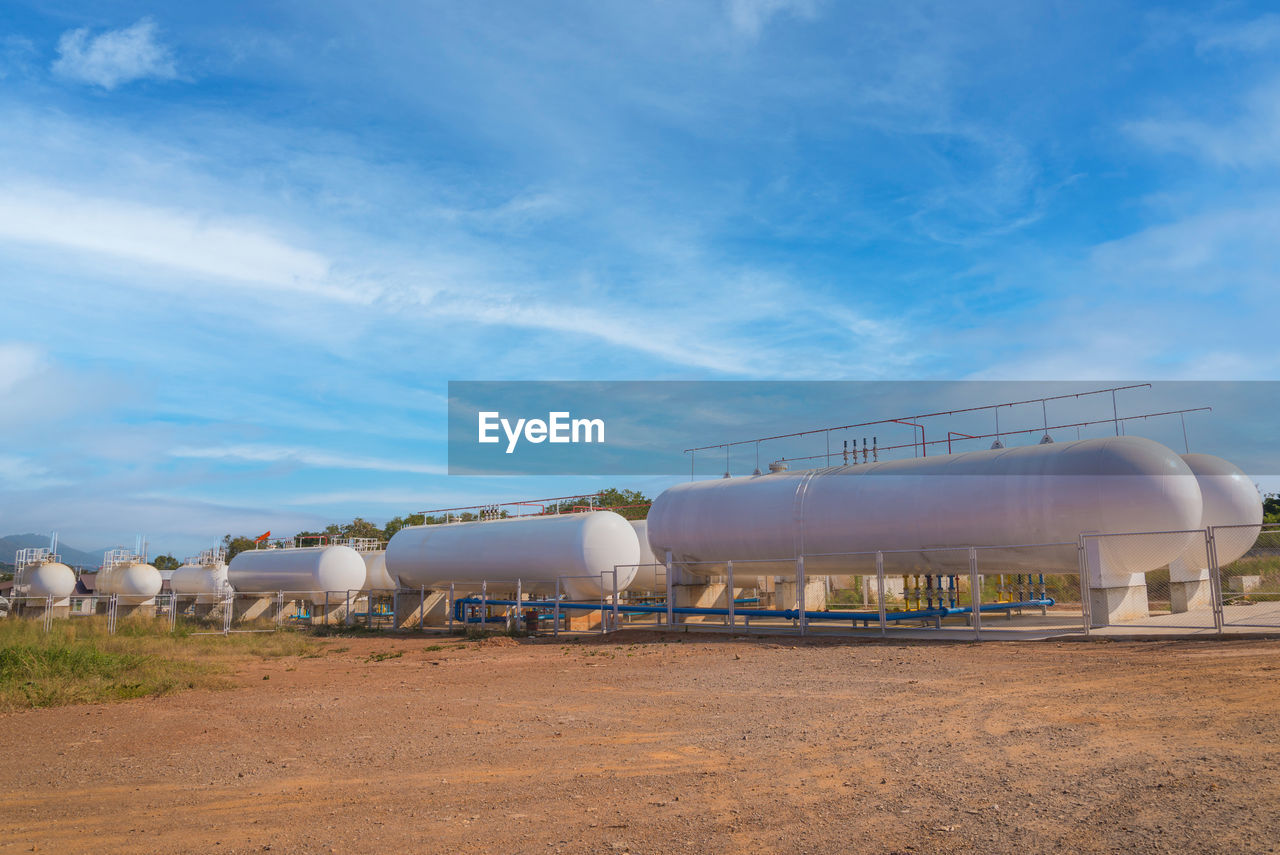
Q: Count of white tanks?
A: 9